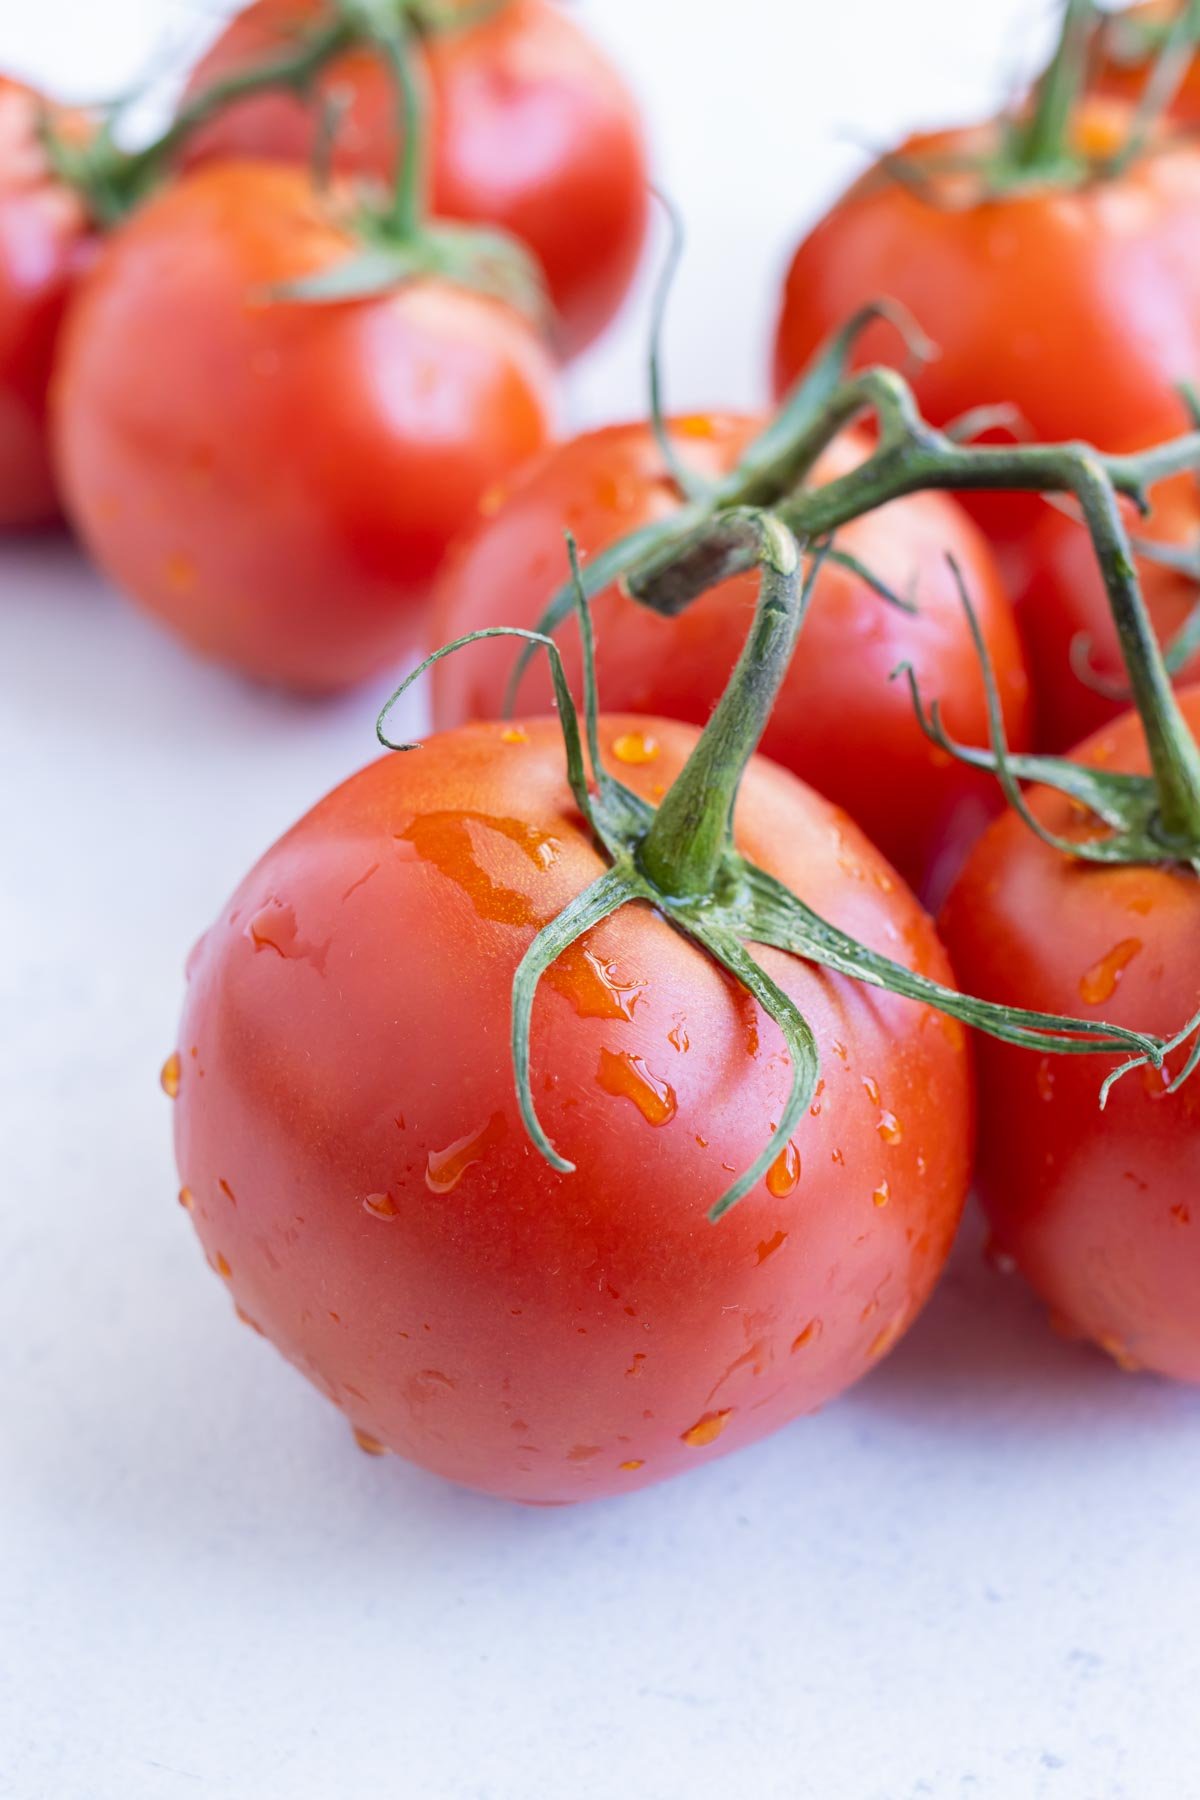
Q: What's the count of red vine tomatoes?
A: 9